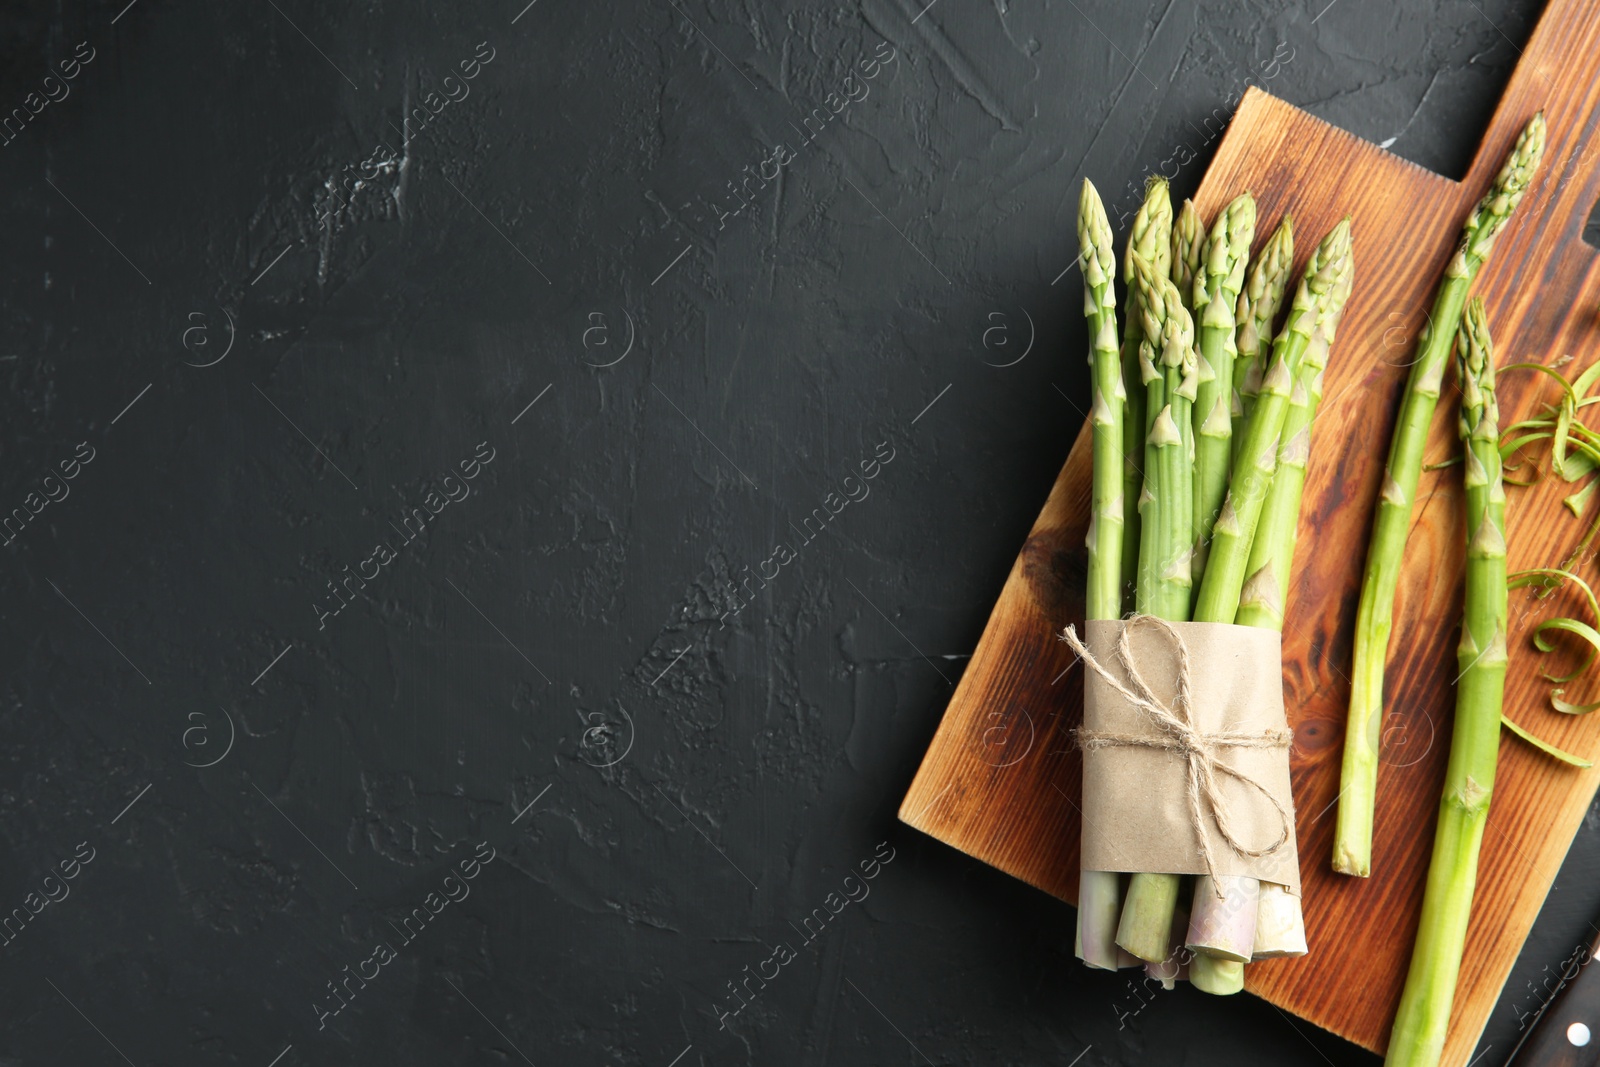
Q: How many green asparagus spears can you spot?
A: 10